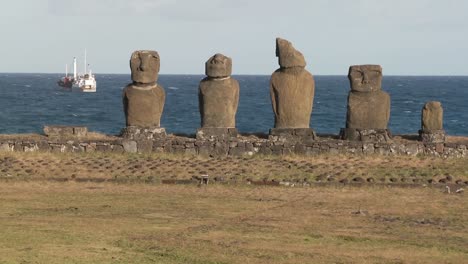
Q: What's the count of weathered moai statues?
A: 5